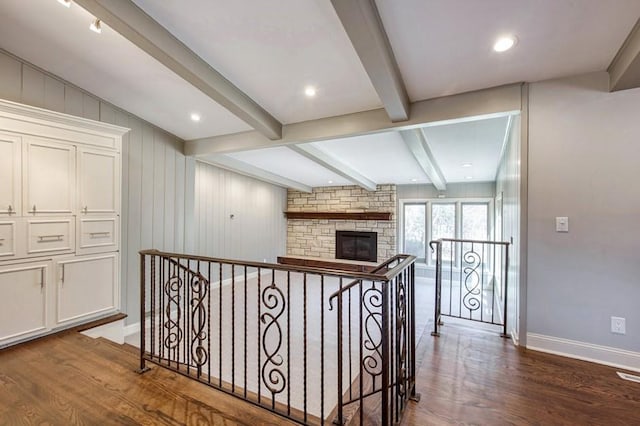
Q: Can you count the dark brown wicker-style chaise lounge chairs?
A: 0